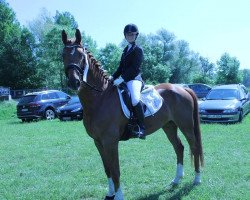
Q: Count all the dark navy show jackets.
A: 1